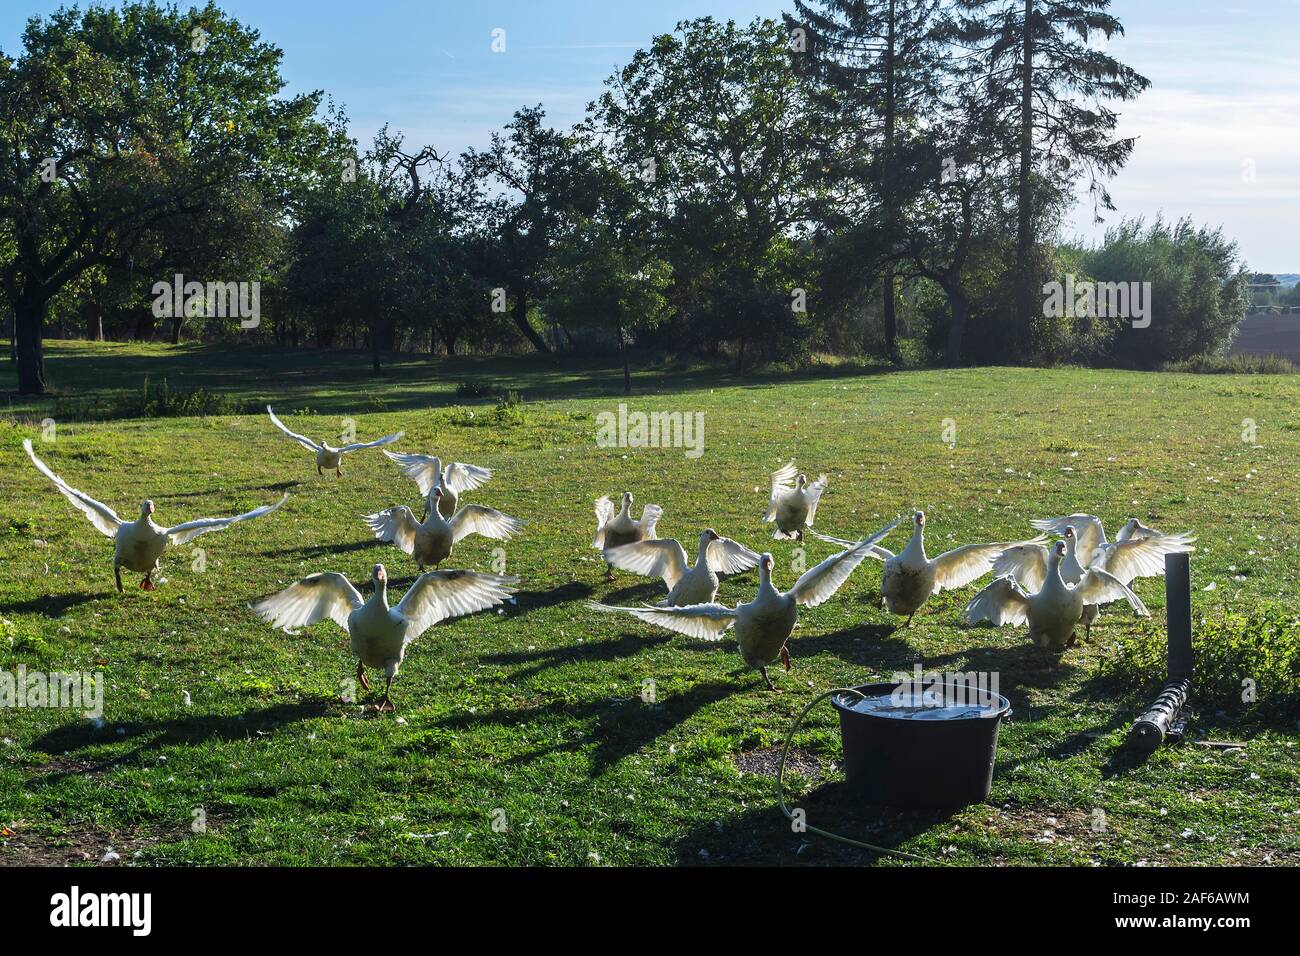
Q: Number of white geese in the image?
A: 13